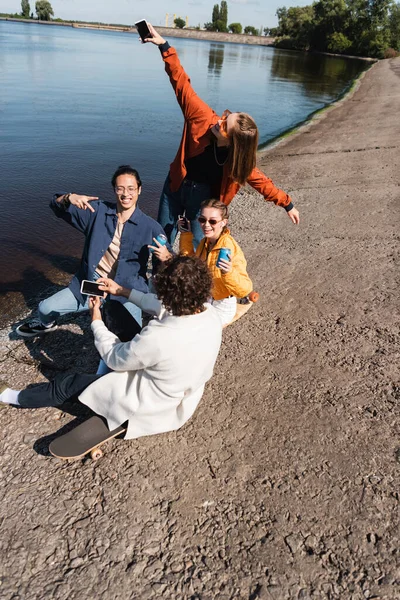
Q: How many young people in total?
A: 4